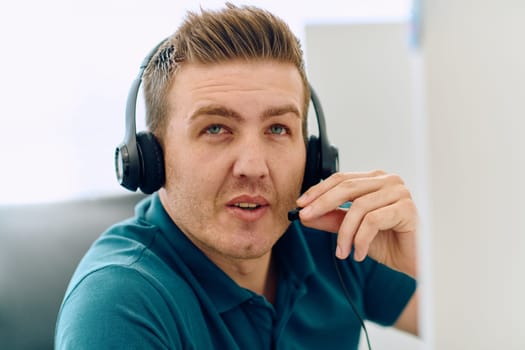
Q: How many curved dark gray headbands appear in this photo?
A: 1